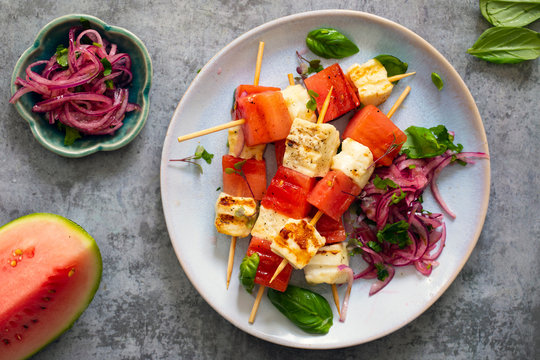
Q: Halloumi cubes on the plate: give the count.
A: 9